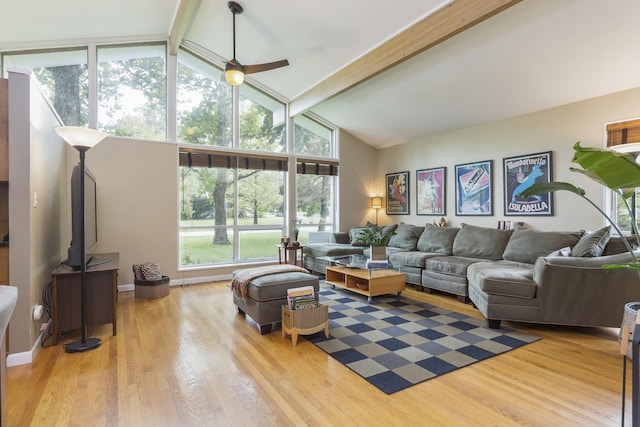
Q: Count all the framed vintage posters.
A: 4